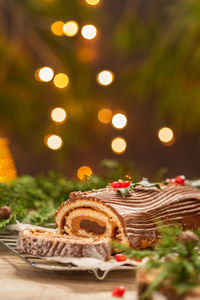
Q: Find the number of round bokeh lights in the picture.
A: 14